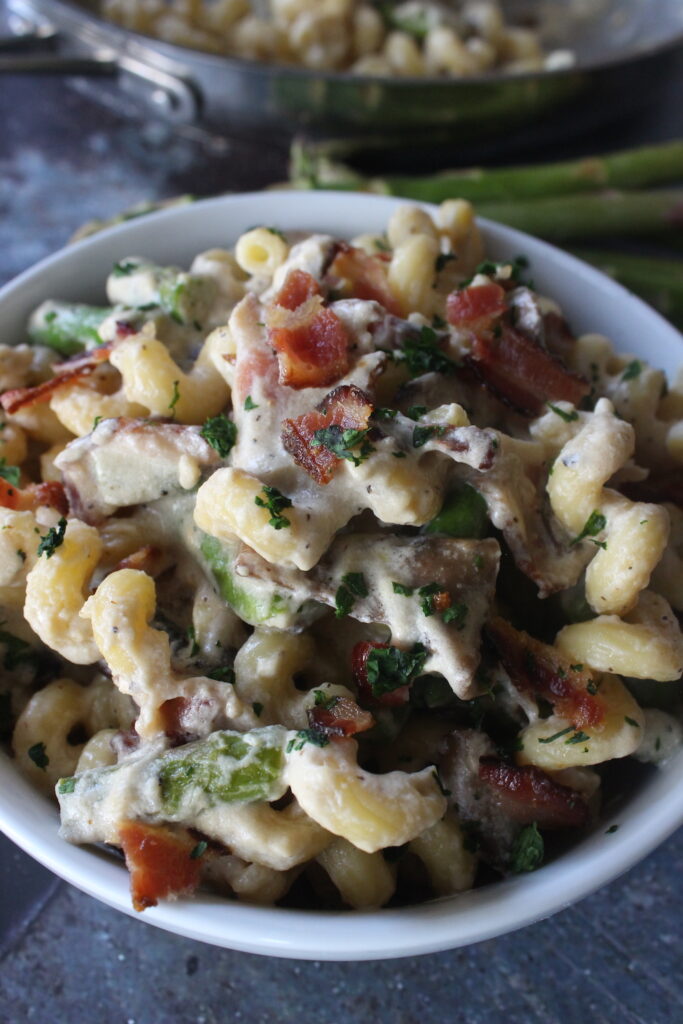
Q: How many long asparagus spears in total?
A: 3